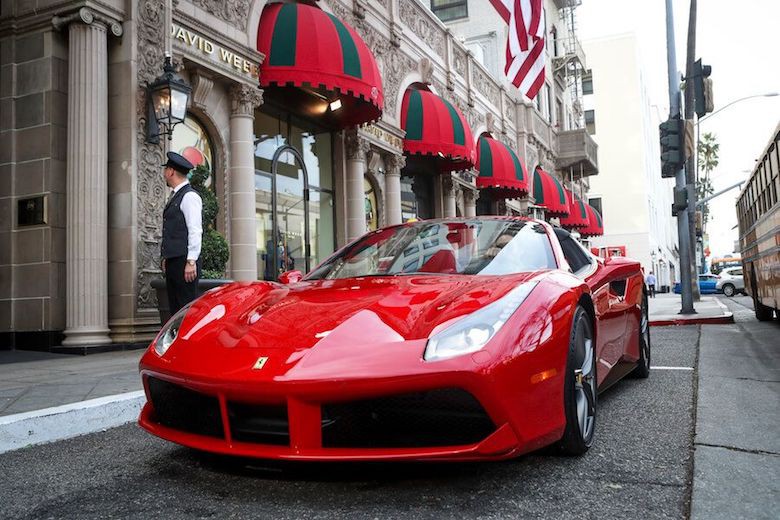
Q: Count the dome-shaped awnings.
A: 6